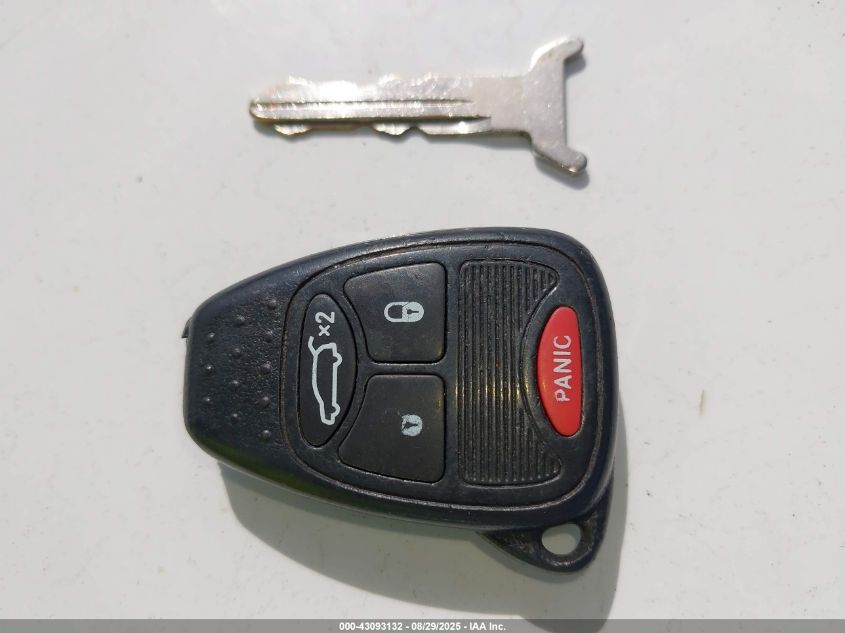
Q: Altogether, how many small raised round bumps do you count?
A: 12